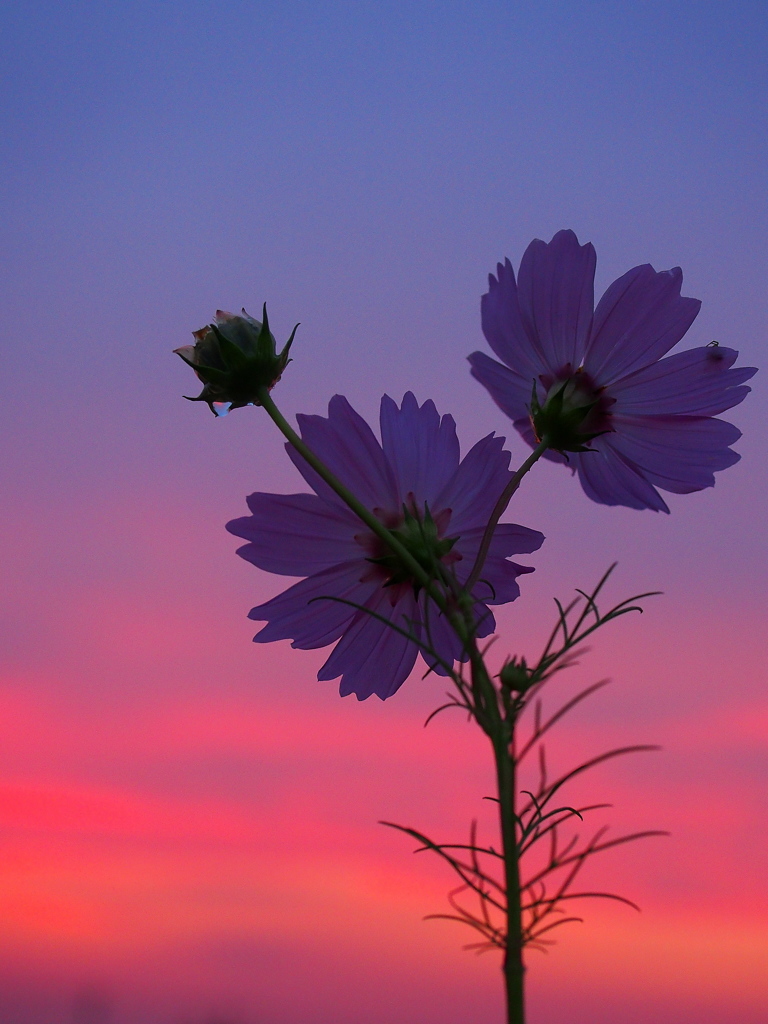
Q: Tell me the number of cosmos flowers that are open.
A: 2